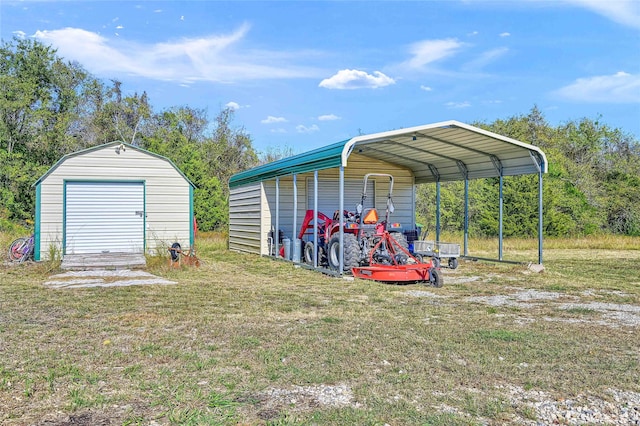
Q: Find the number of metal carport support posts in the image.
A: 8